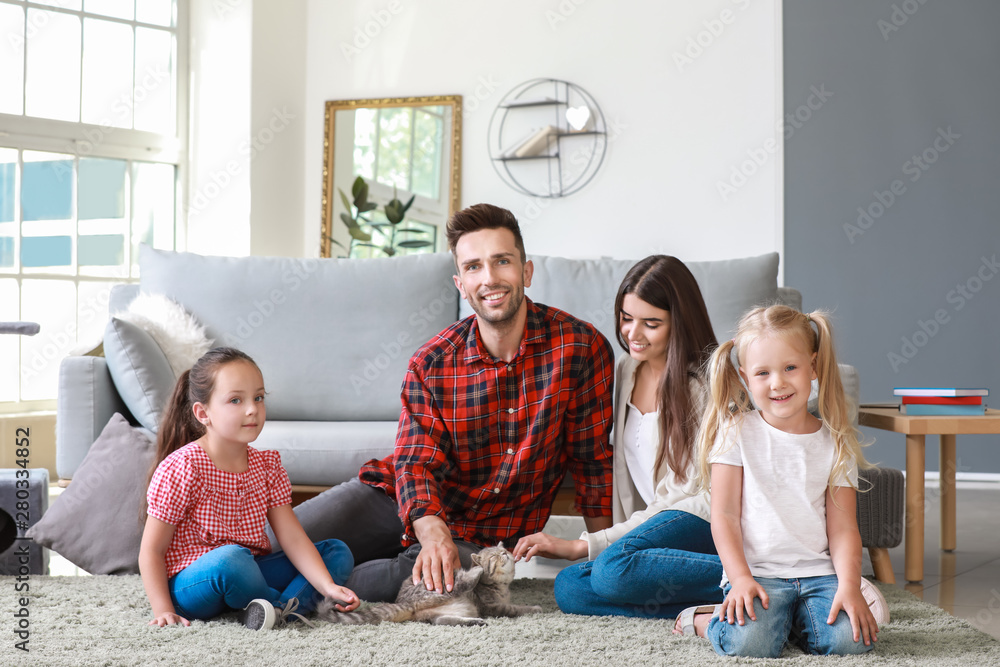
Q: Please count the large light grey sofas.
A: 1